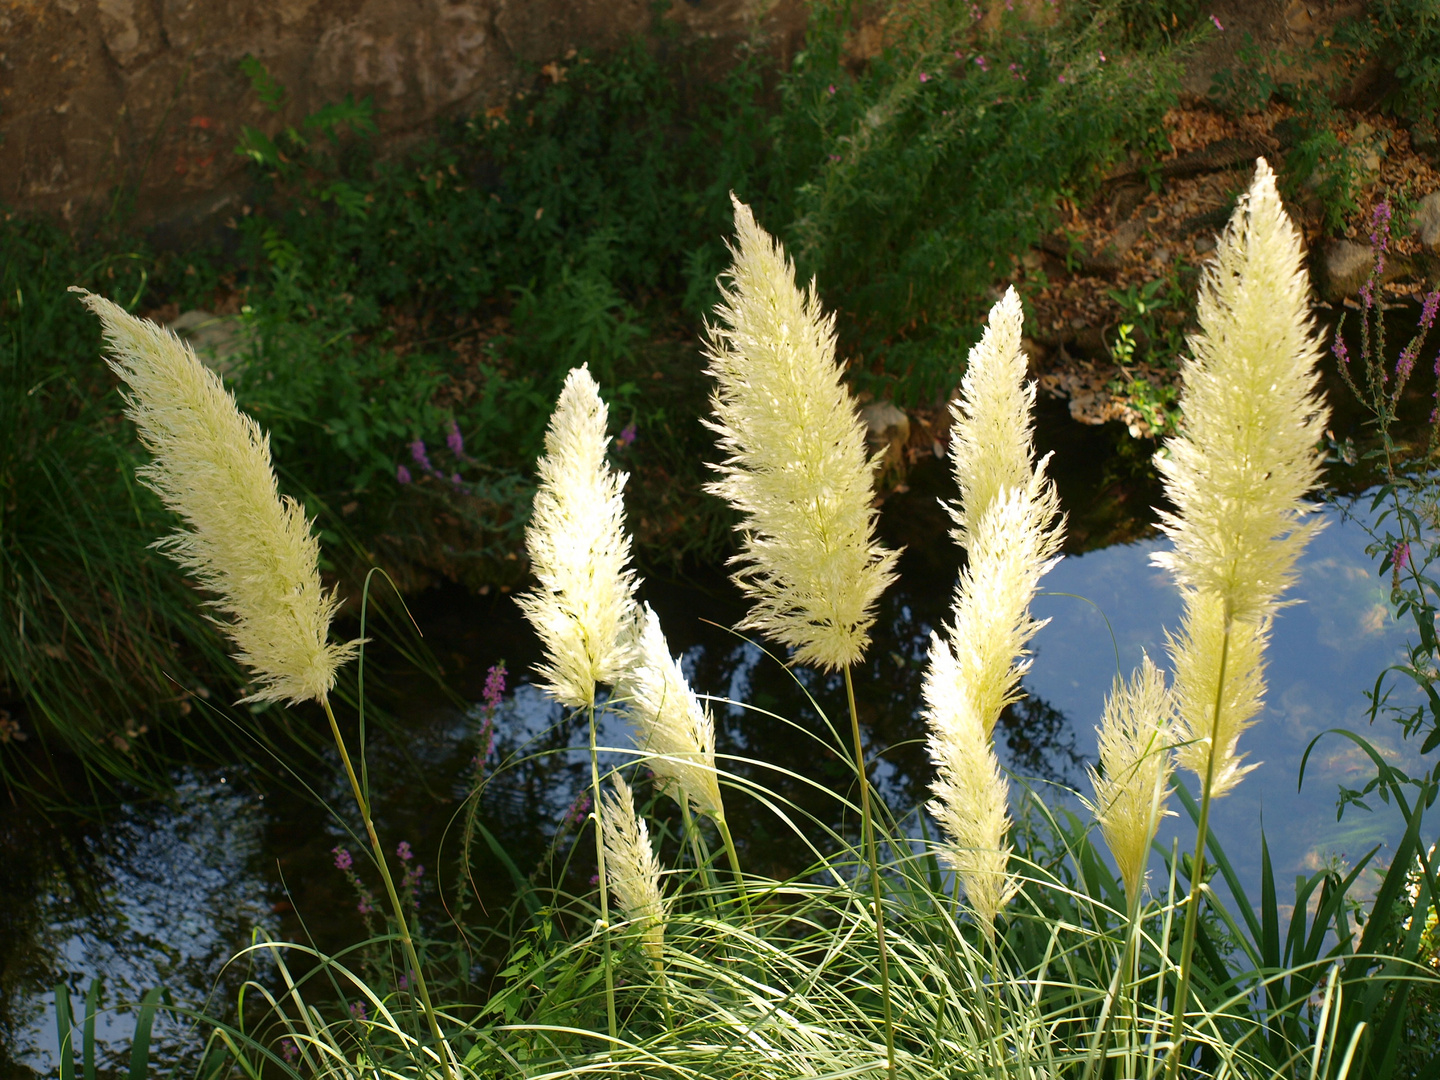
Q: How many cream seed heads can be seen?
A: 11